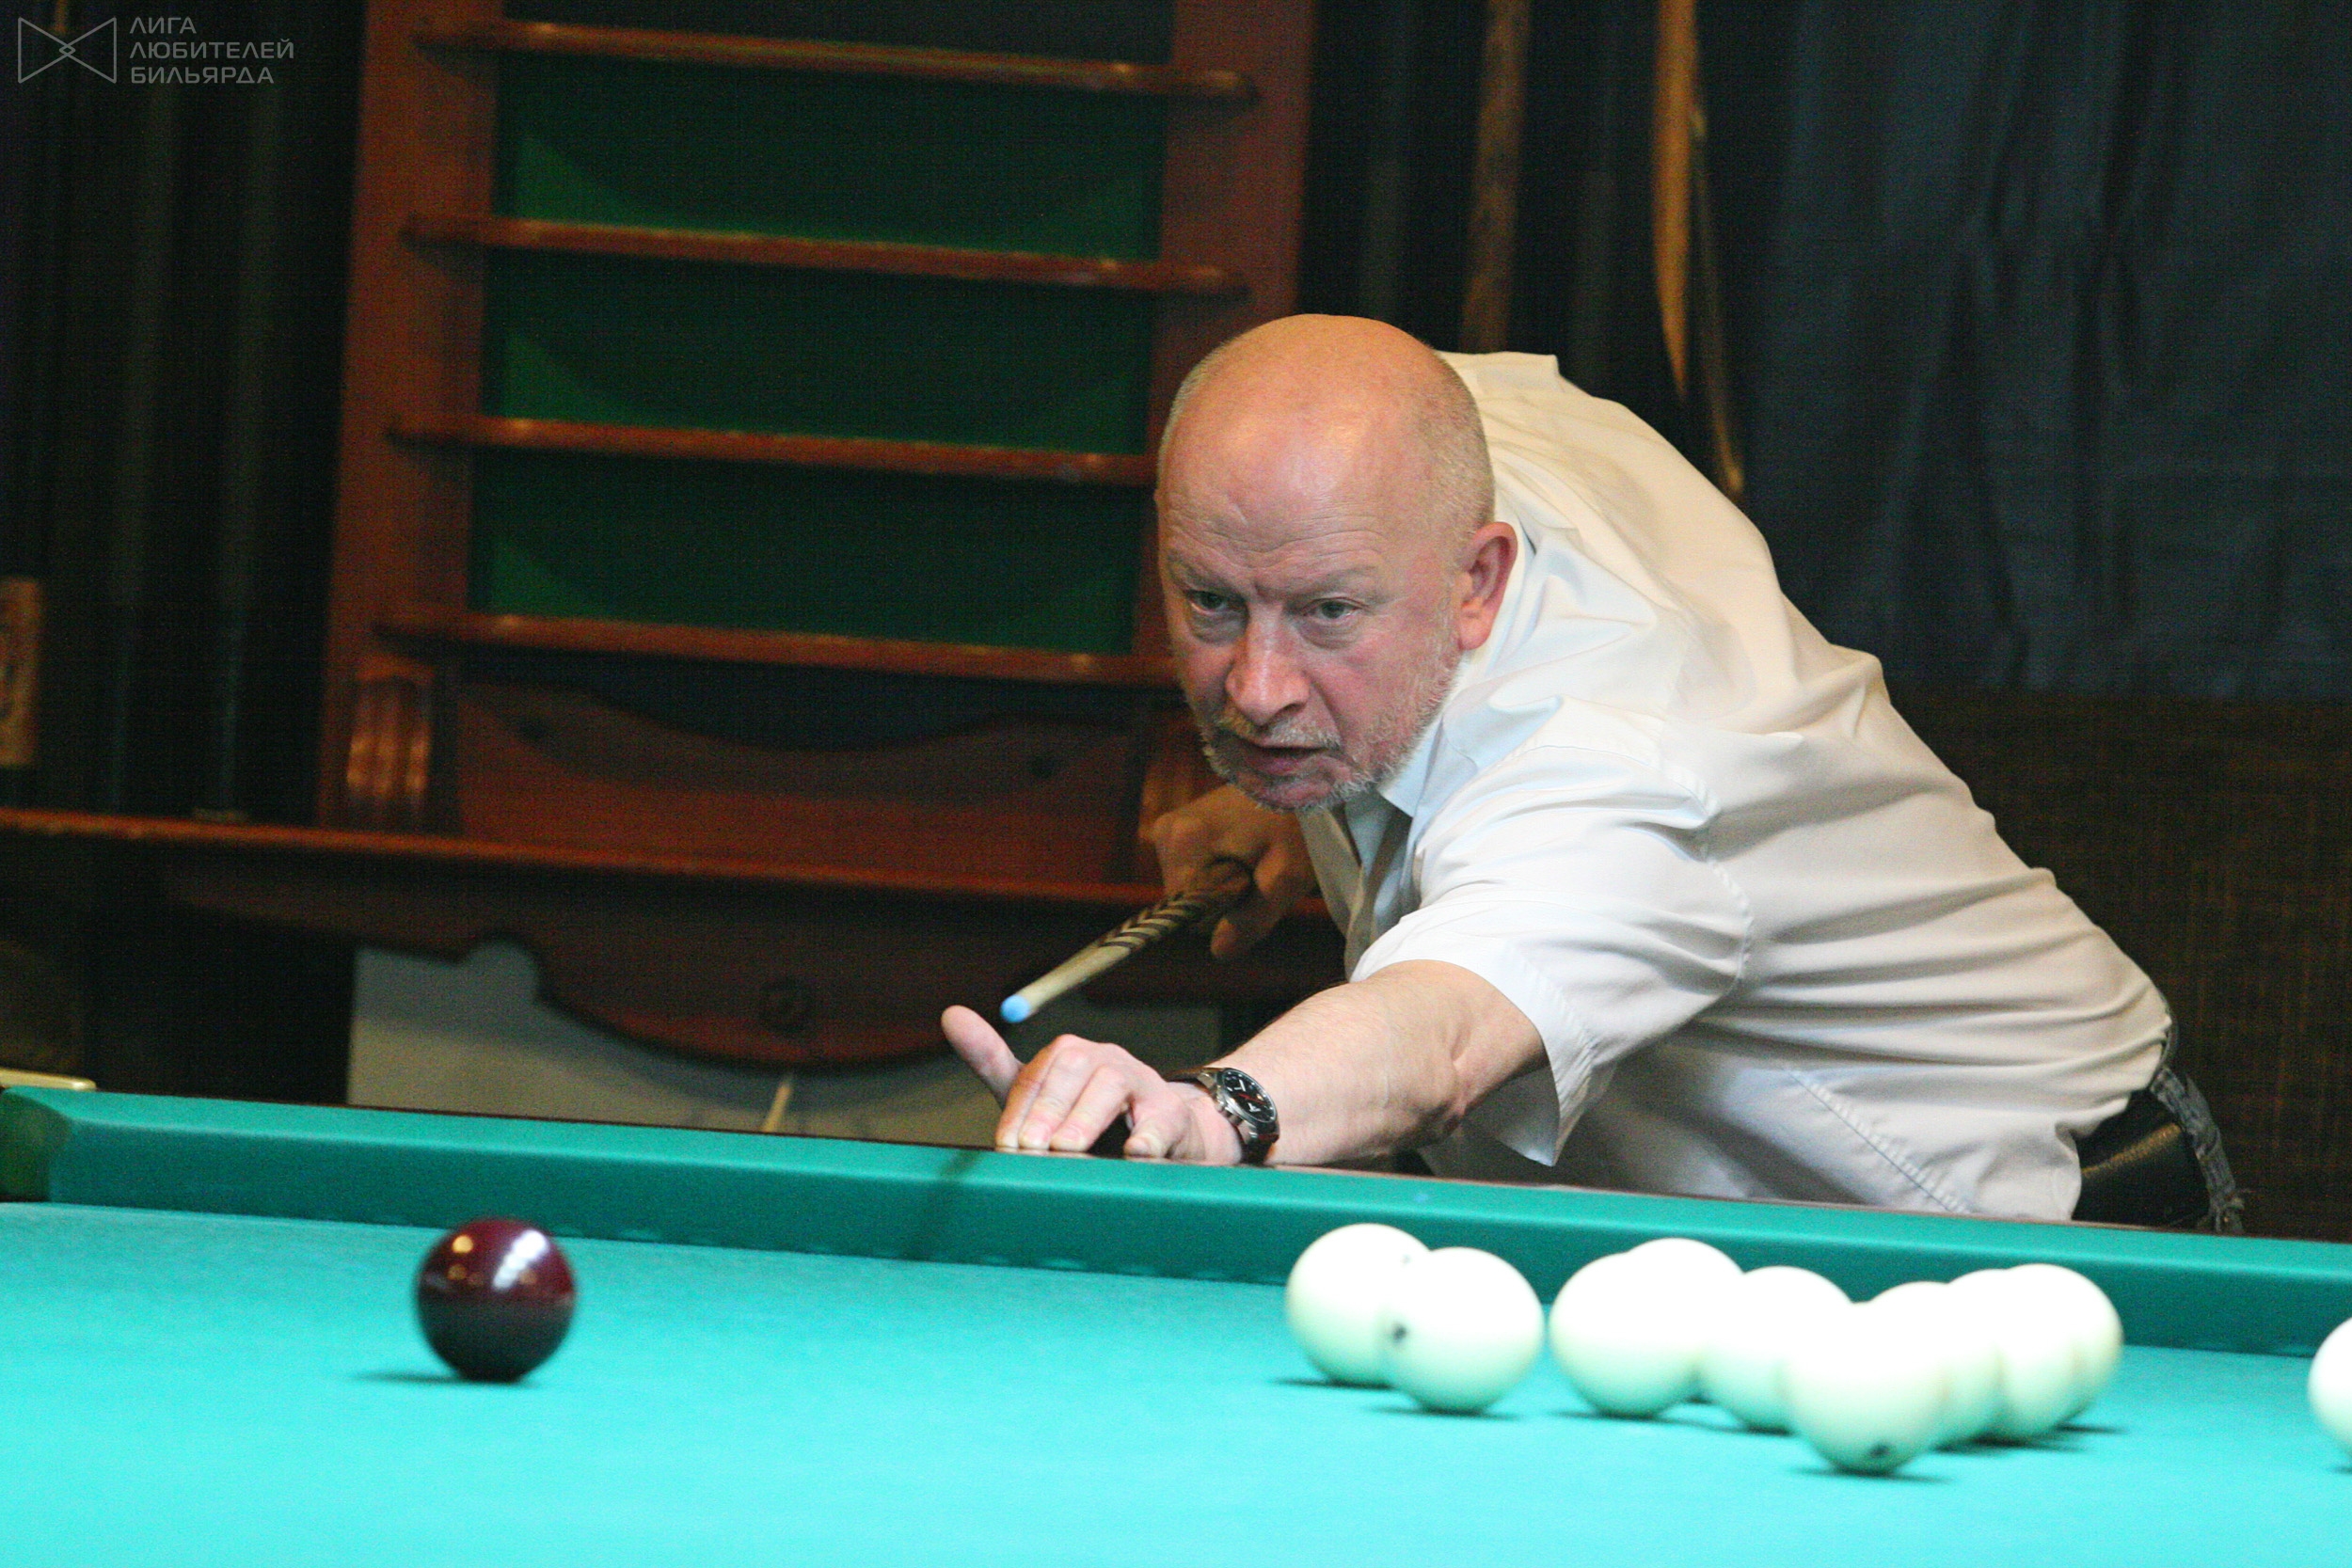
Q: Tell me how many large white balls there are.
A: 10